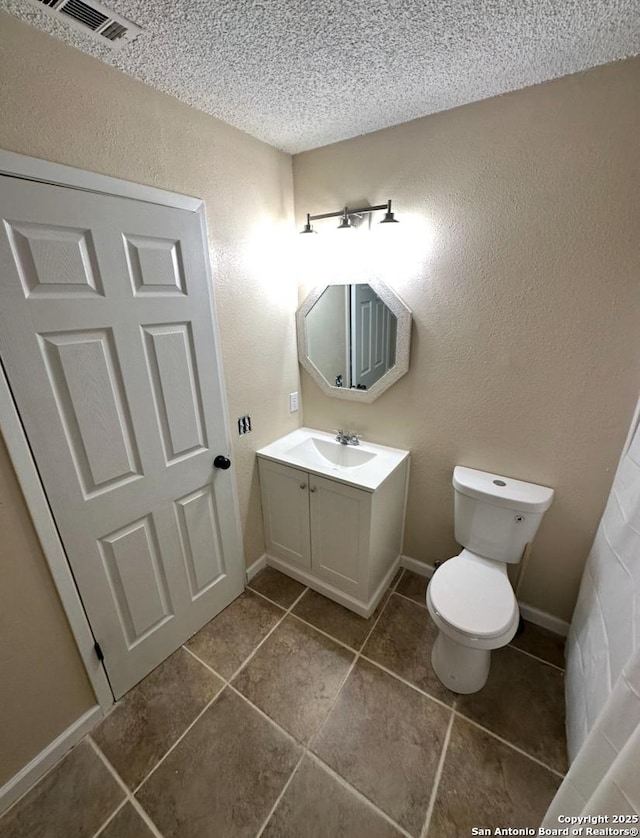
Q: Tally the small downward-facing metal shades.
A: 3